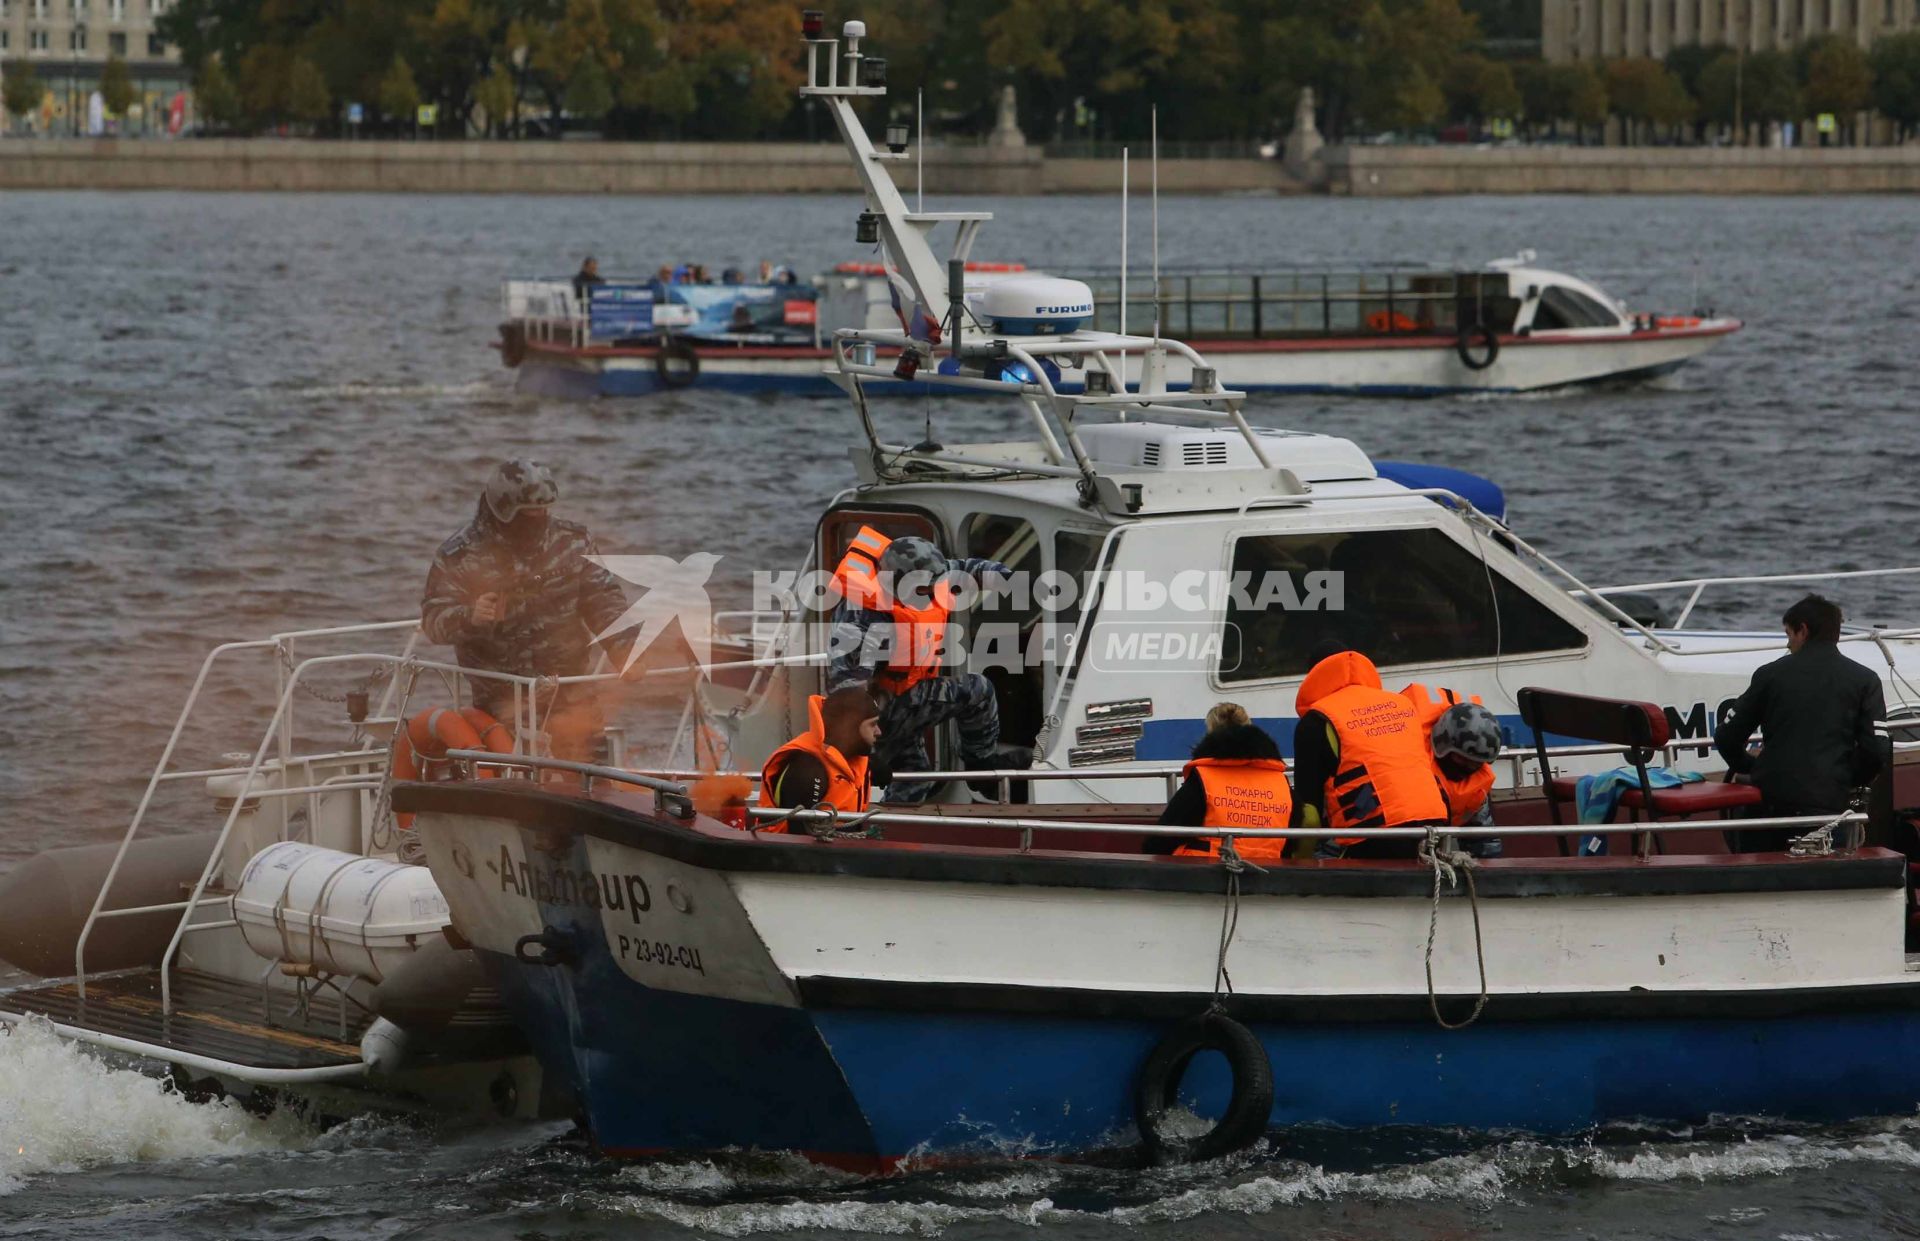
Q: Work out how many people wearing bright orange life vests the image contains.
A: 5